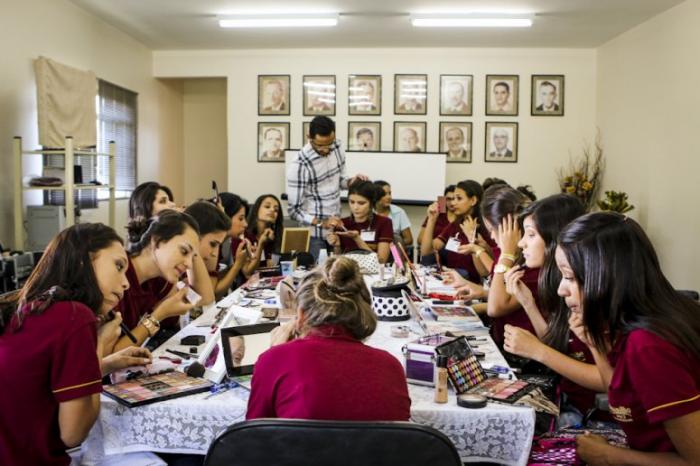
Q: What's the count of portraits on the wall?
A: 13